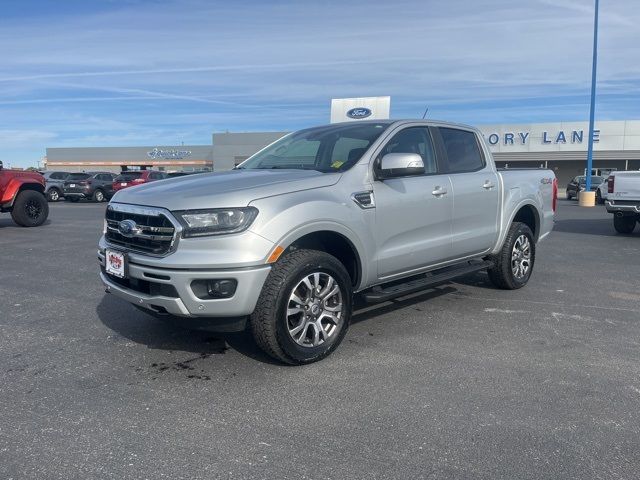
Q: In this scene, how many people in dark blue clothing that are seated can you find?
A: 0